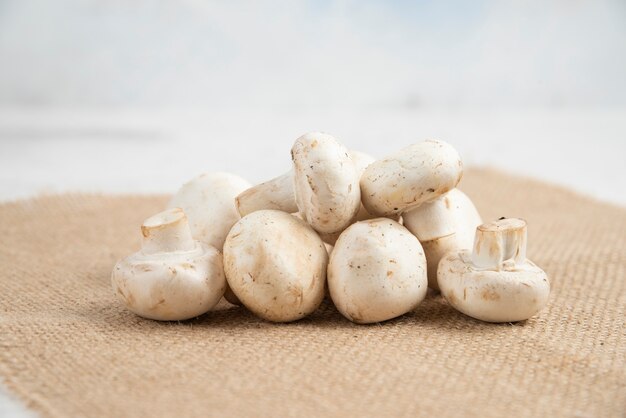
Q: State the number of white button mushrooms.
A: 9